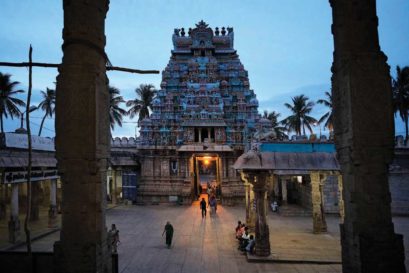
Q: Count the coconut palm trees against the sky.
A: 8